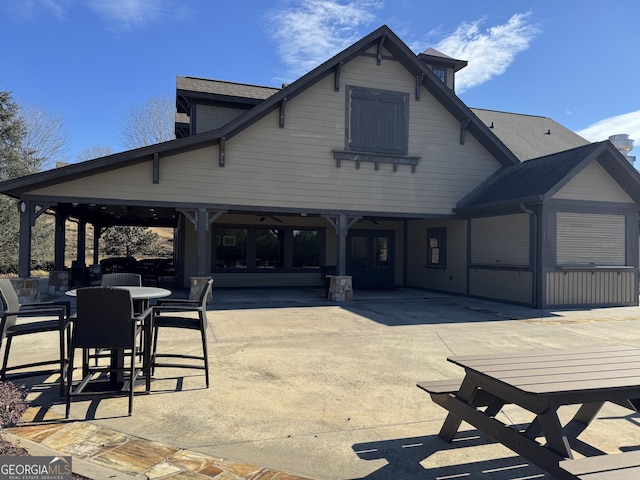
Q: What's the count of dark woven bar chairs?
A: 4